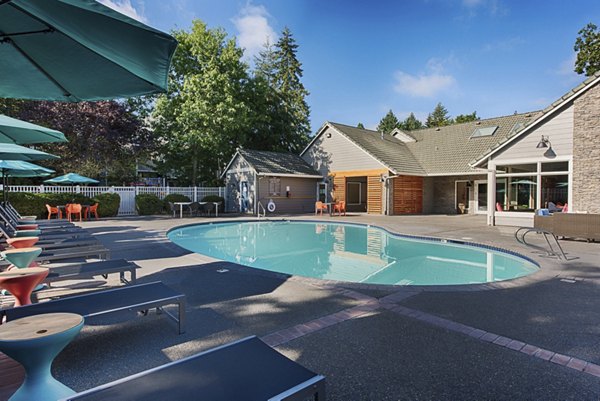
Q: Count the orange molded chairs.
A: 6